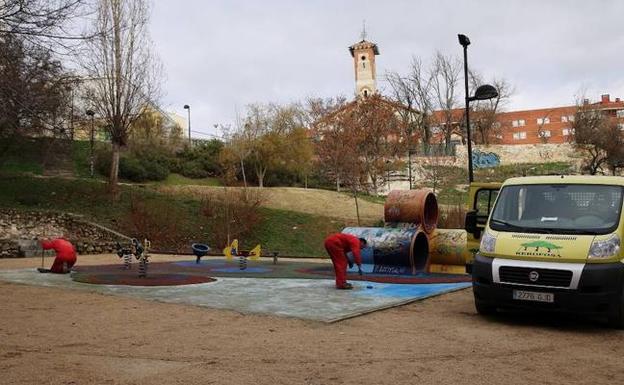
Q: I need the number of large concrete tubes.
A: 3